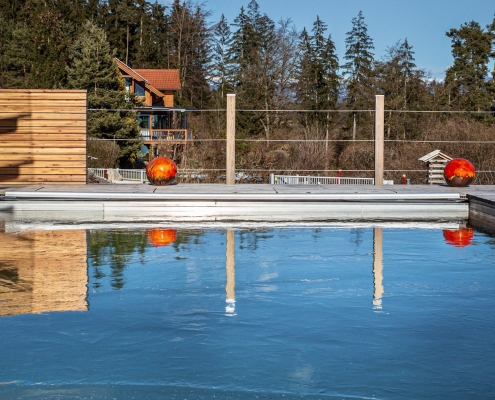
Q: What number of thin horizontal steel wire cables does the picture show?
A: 3